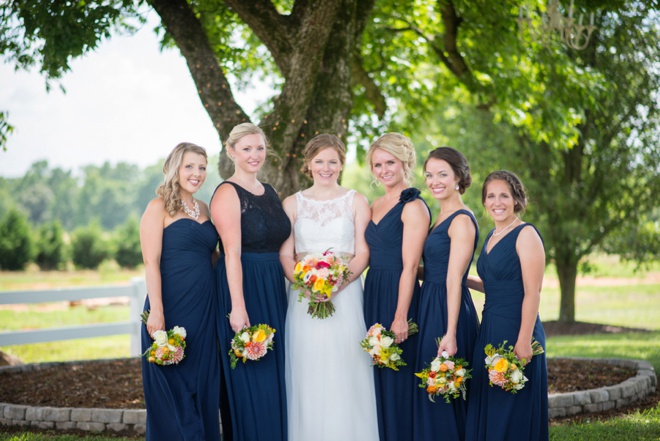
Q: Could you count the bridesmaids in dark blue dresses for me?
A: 5